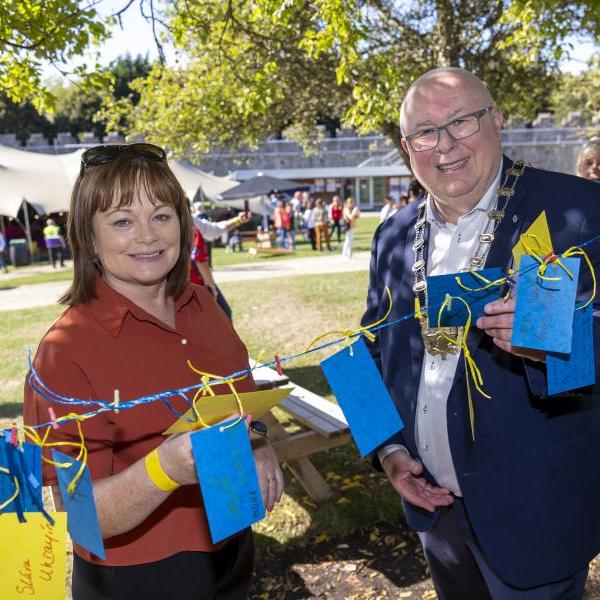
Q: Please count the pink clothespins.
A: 3